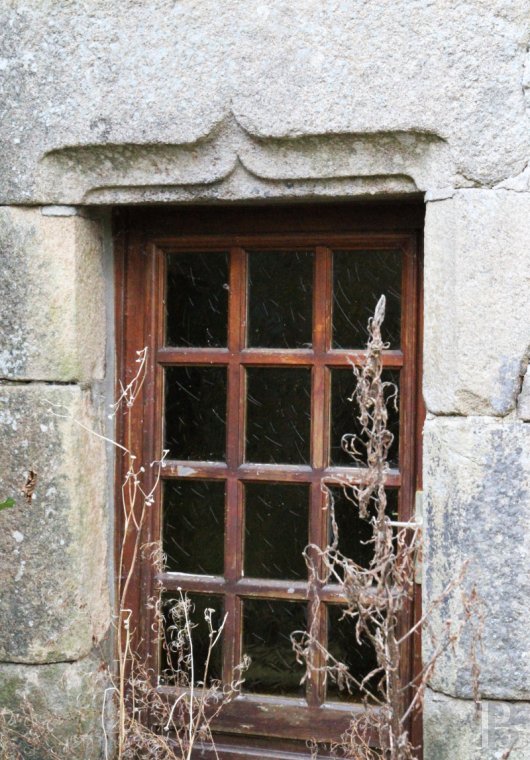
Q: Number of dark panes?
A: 12